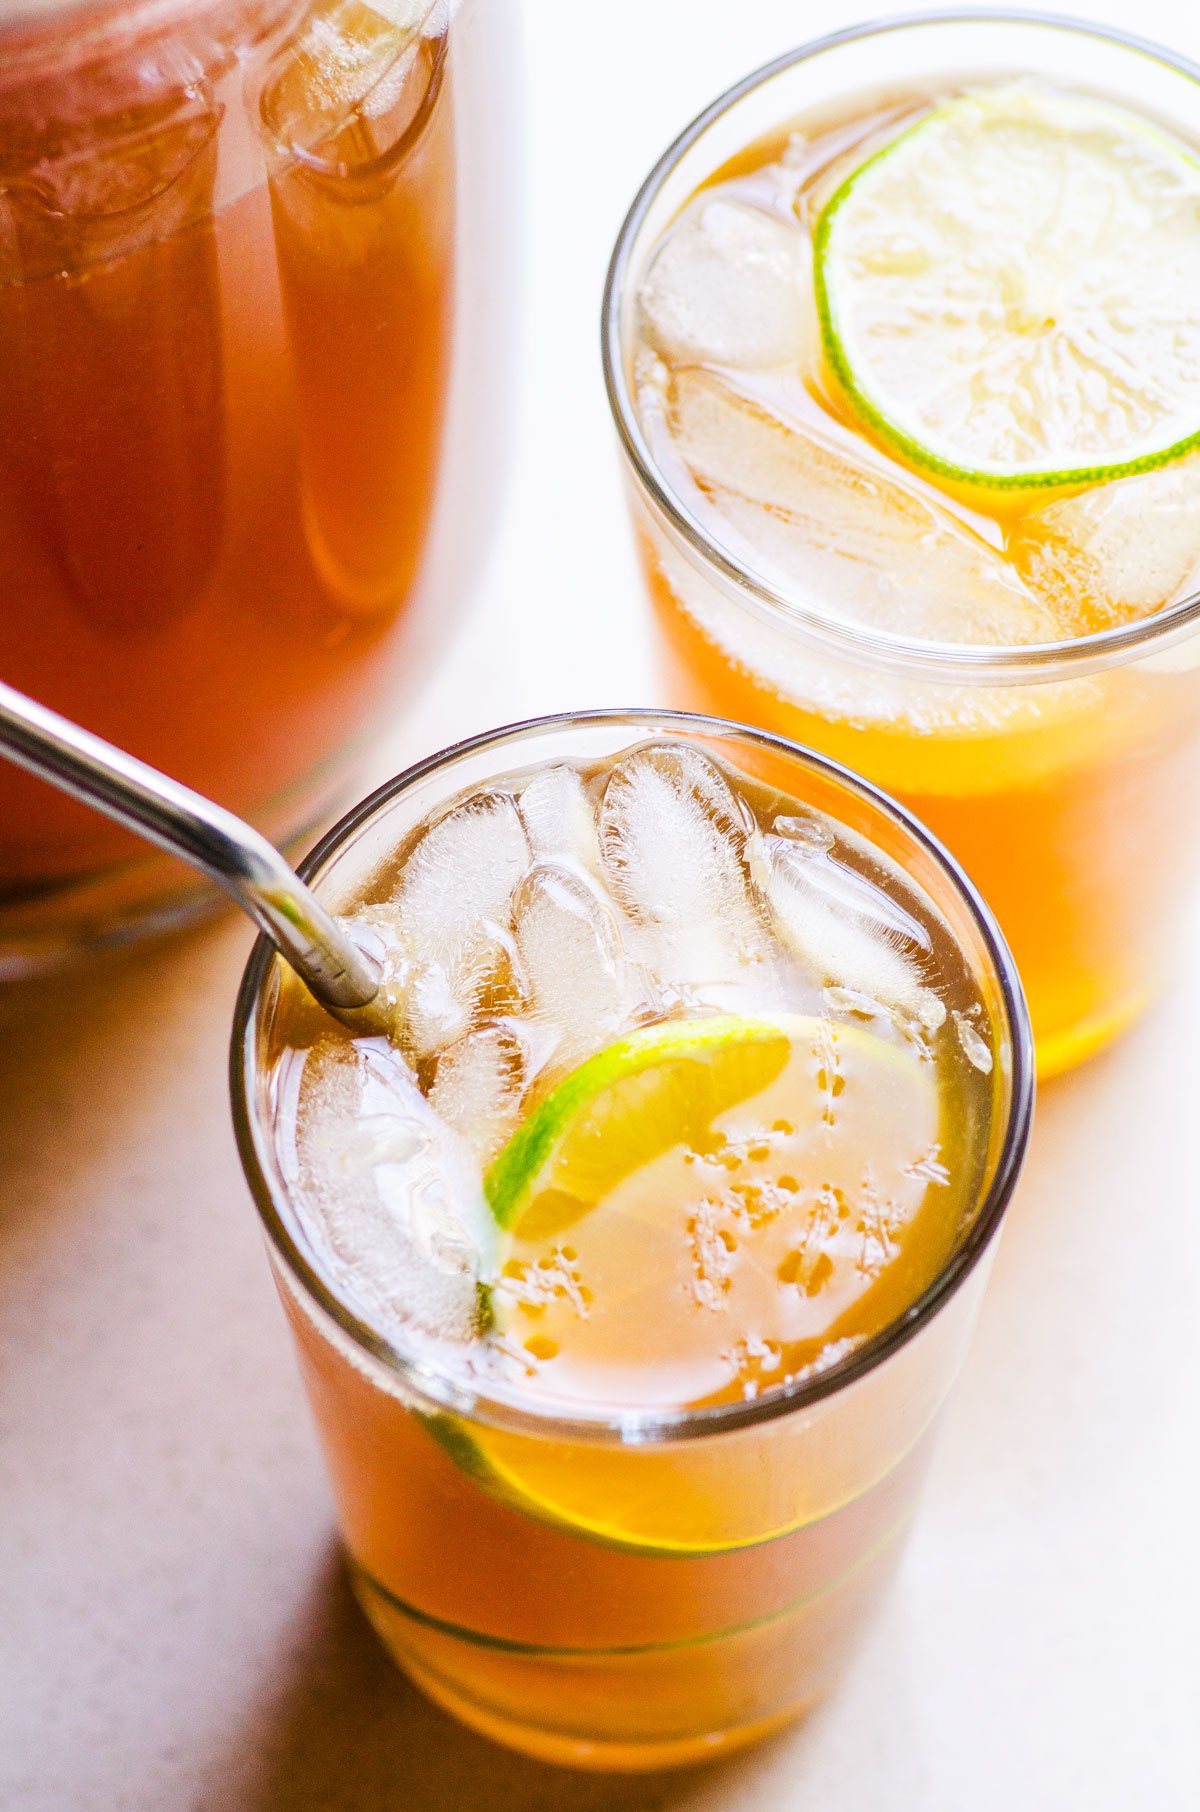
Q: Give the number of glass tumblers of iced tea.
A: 2